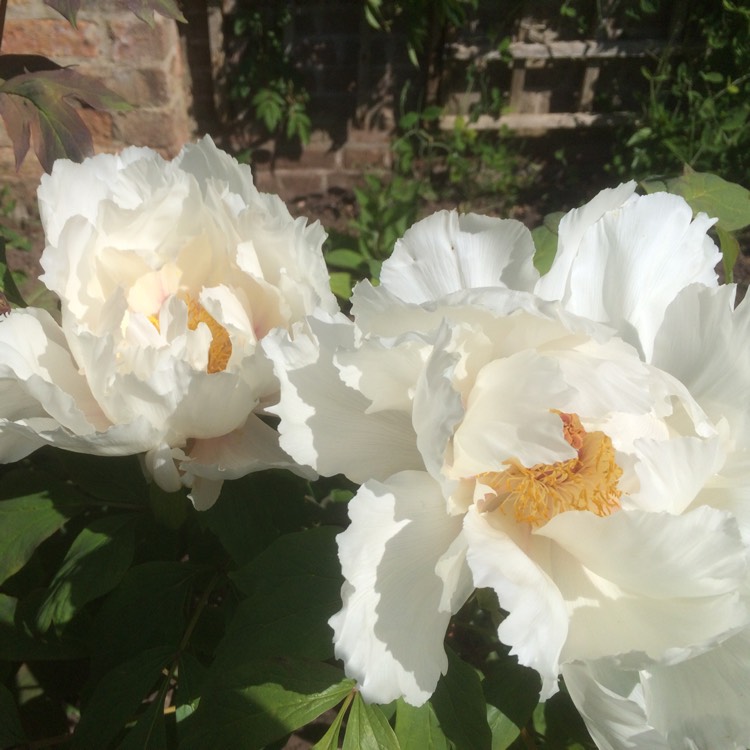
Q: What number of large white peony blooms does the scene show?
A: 2